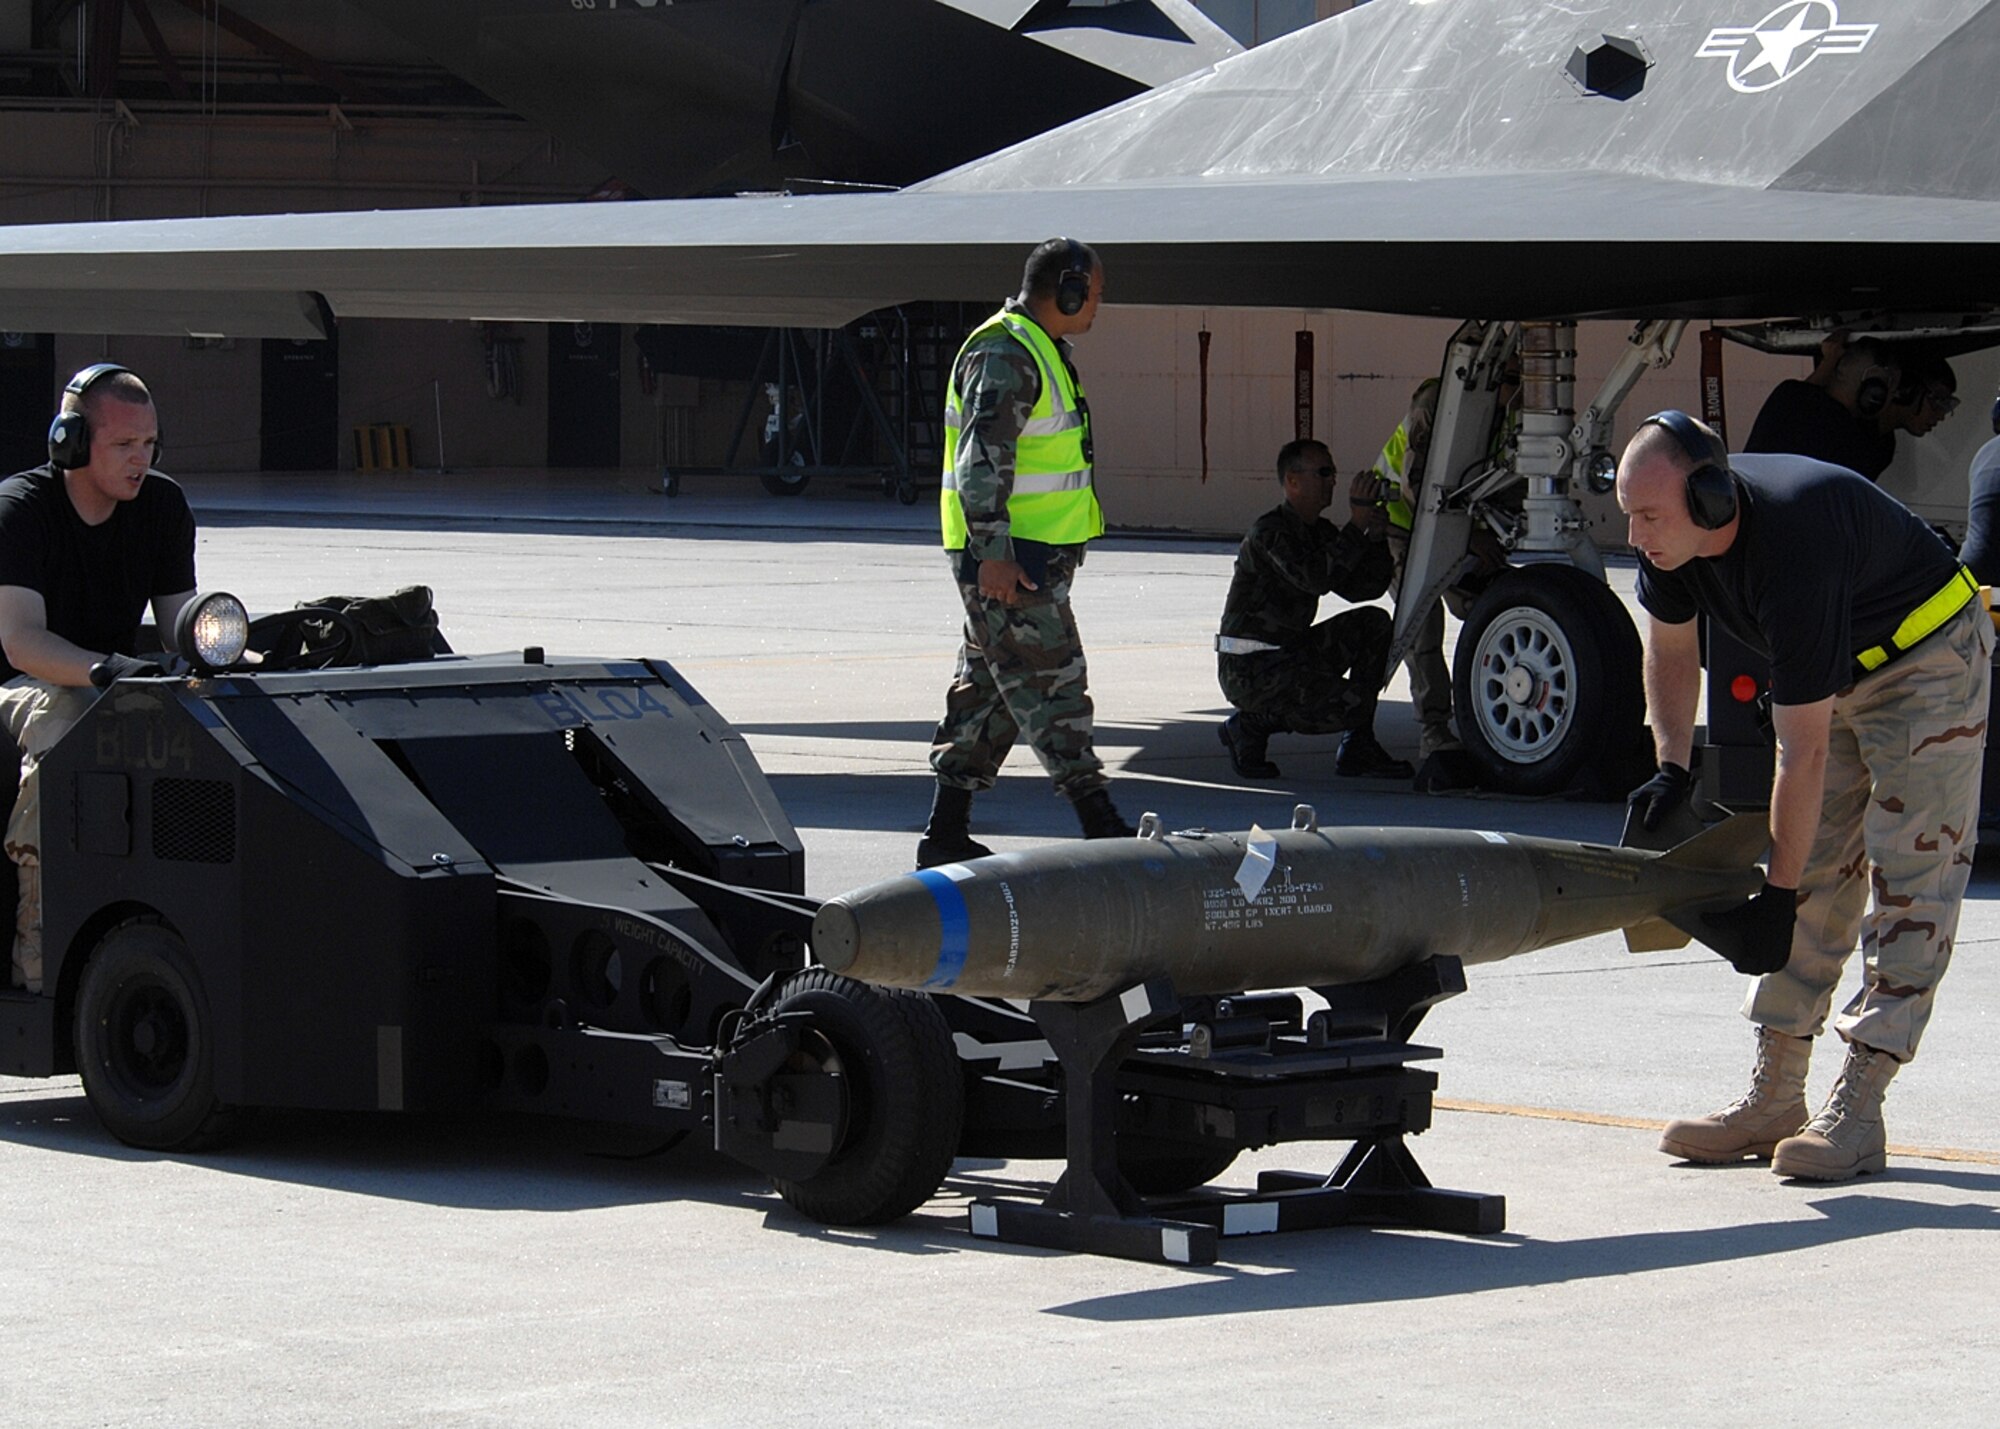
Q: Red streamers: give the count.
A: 3